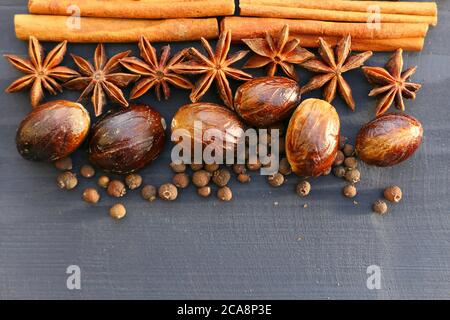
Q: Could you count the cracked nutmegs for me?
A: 0